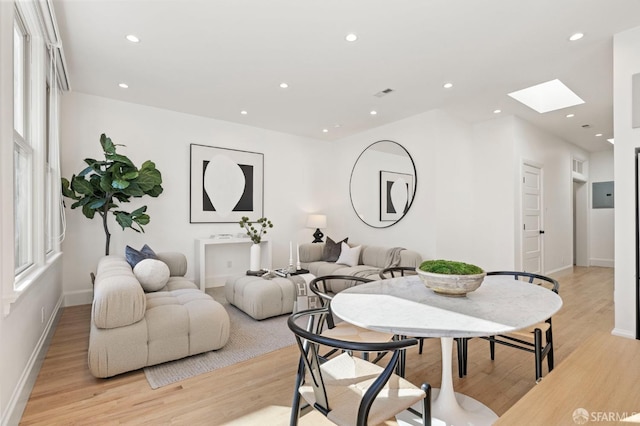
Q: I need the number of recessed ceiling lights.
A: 12